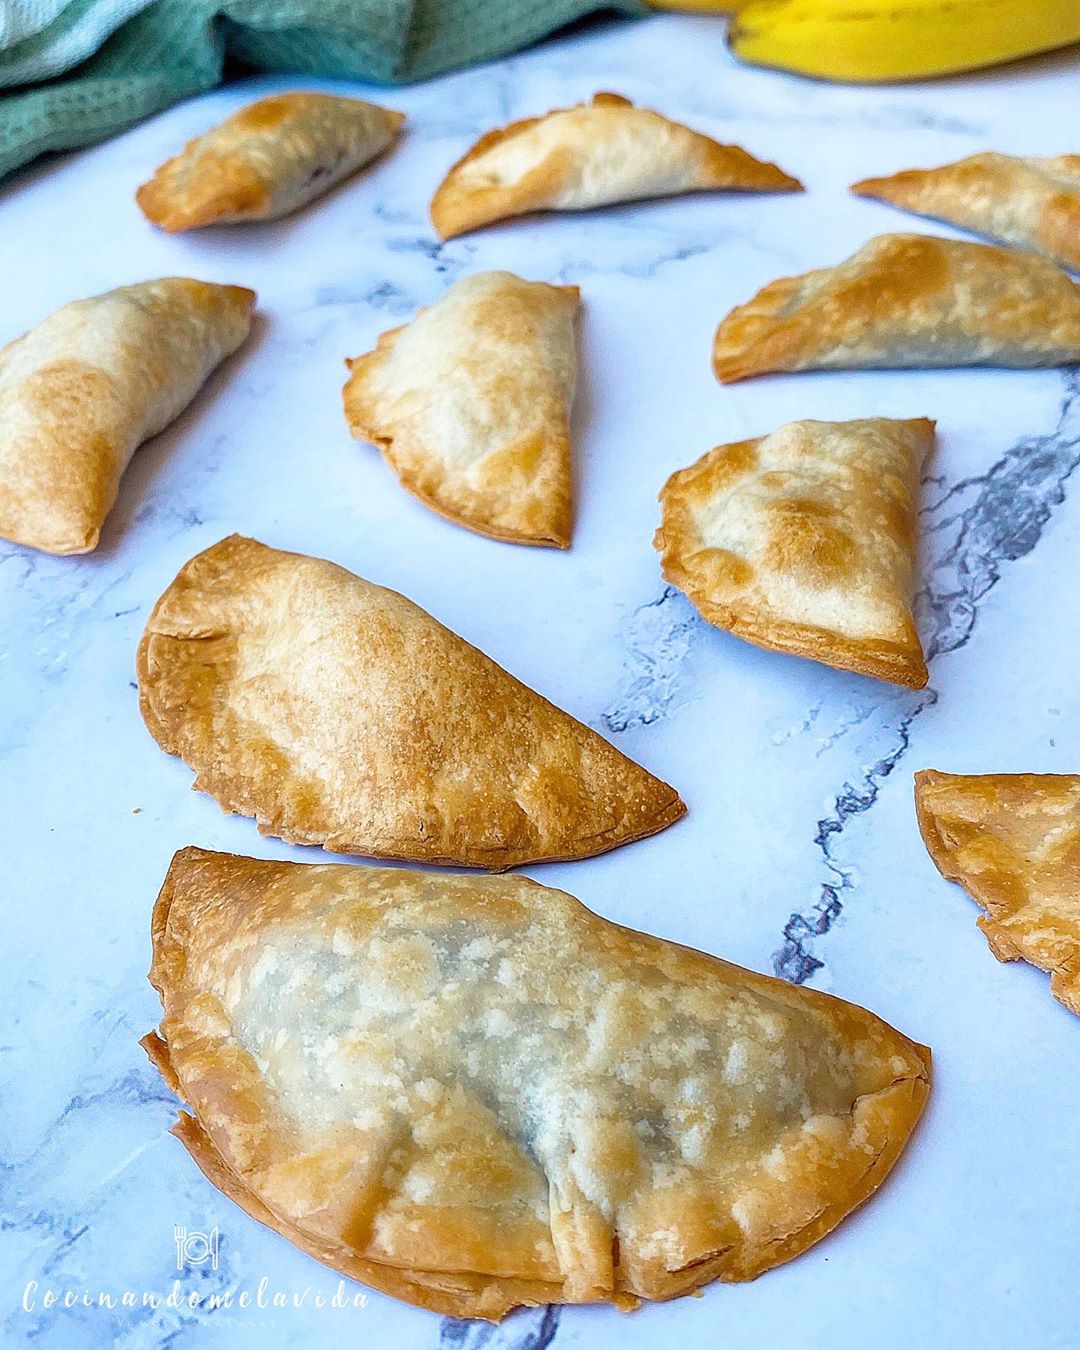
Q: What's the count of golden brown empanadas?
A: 10